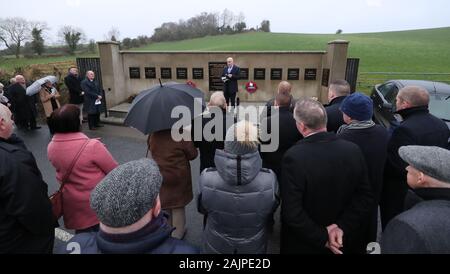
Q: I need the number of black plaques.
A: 12